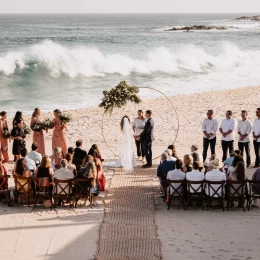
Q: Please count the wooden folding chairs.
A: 10